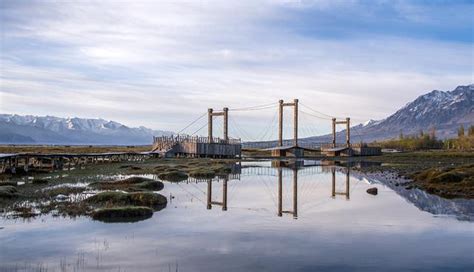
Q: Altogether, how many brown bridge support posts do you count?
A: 6